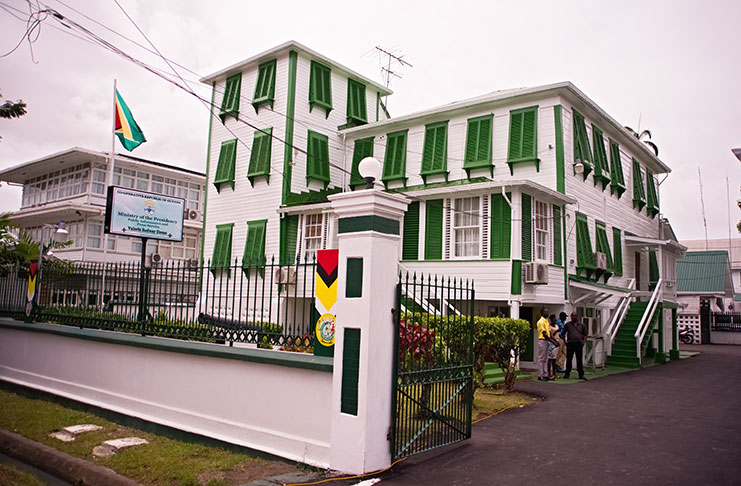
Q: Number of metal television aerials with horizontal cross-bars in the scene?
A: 1